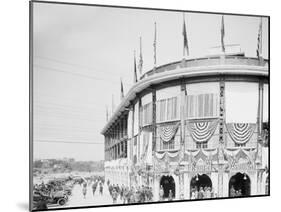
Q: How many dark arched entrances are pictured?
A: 3